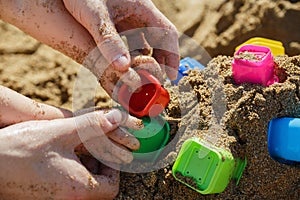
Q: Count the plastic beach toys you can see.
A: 7